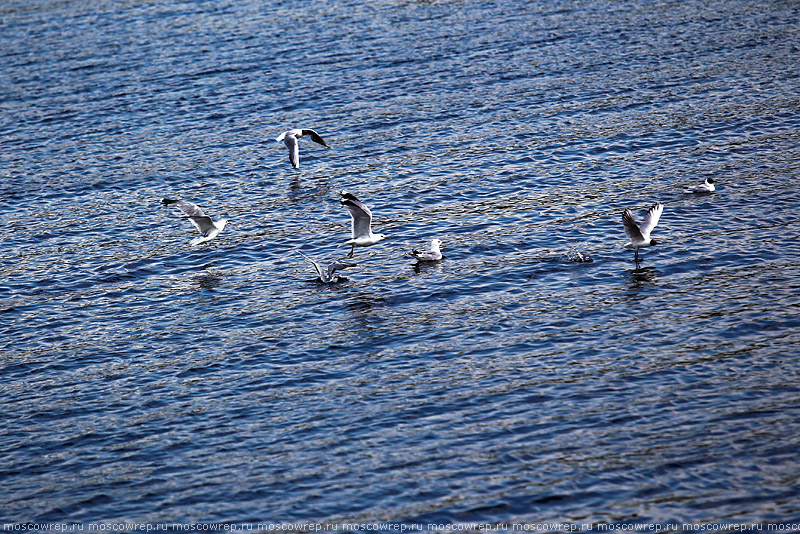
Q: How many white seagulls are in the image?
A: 7